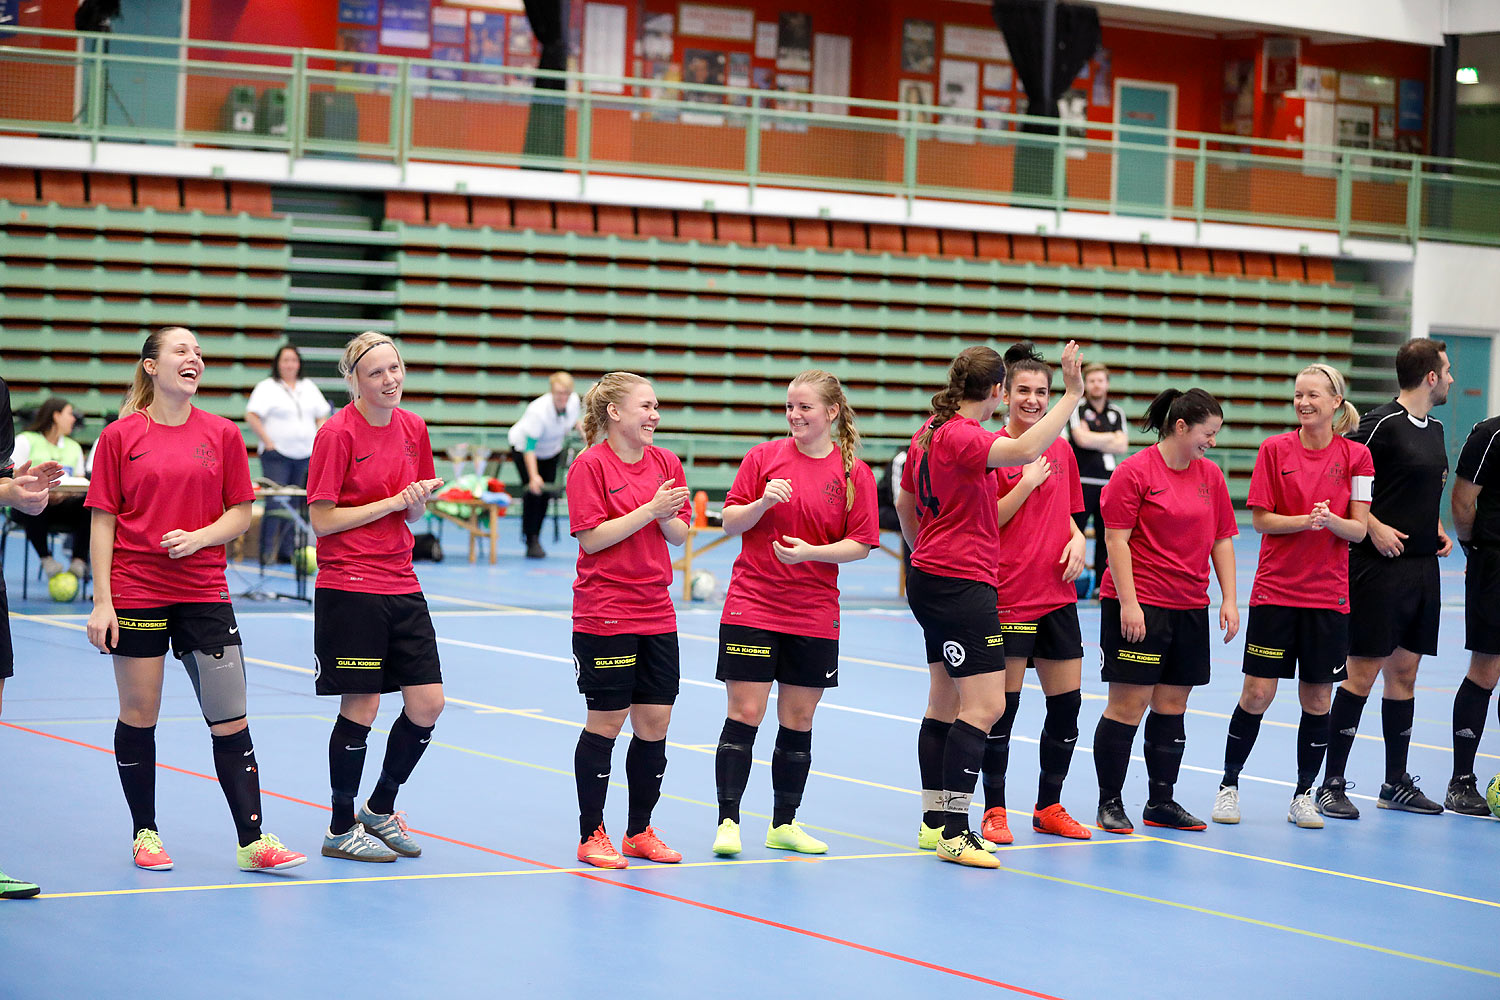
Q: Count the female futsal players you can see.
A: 8